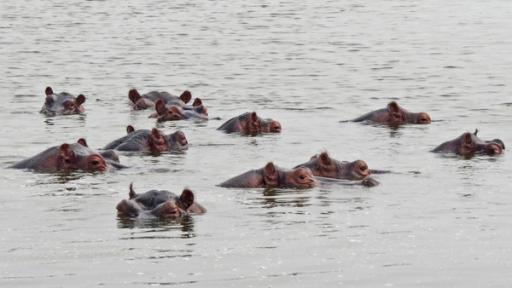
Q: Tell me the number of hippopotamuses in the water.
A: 11